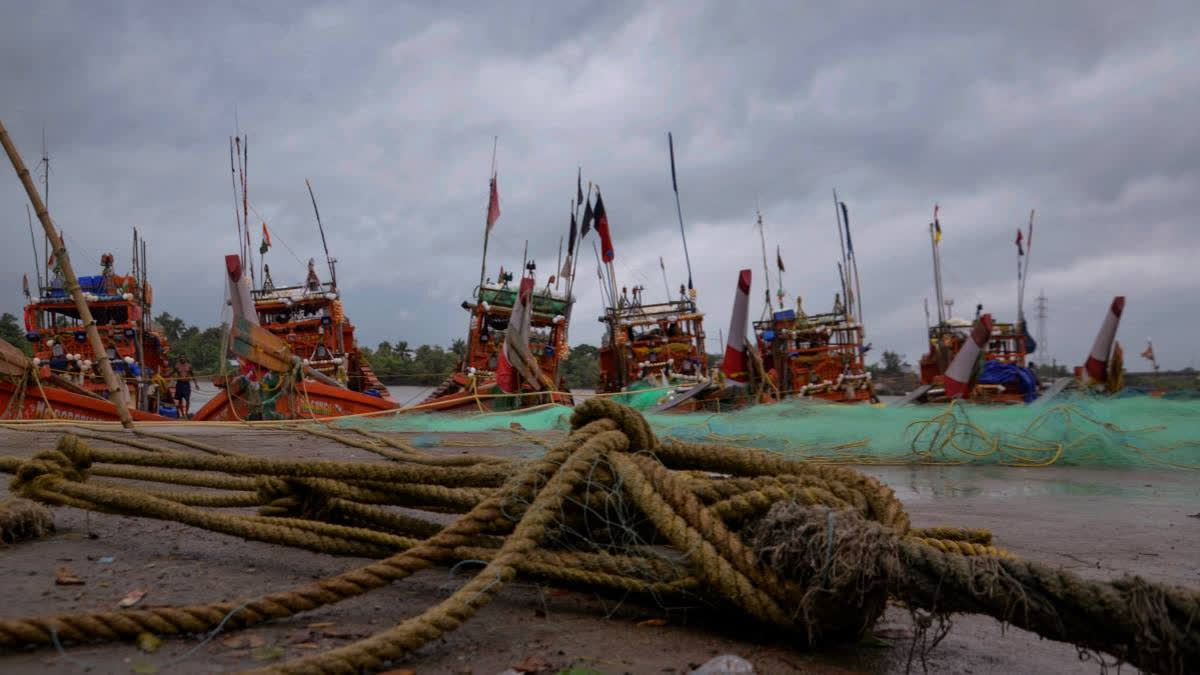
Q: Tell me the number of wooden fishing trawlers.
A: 6